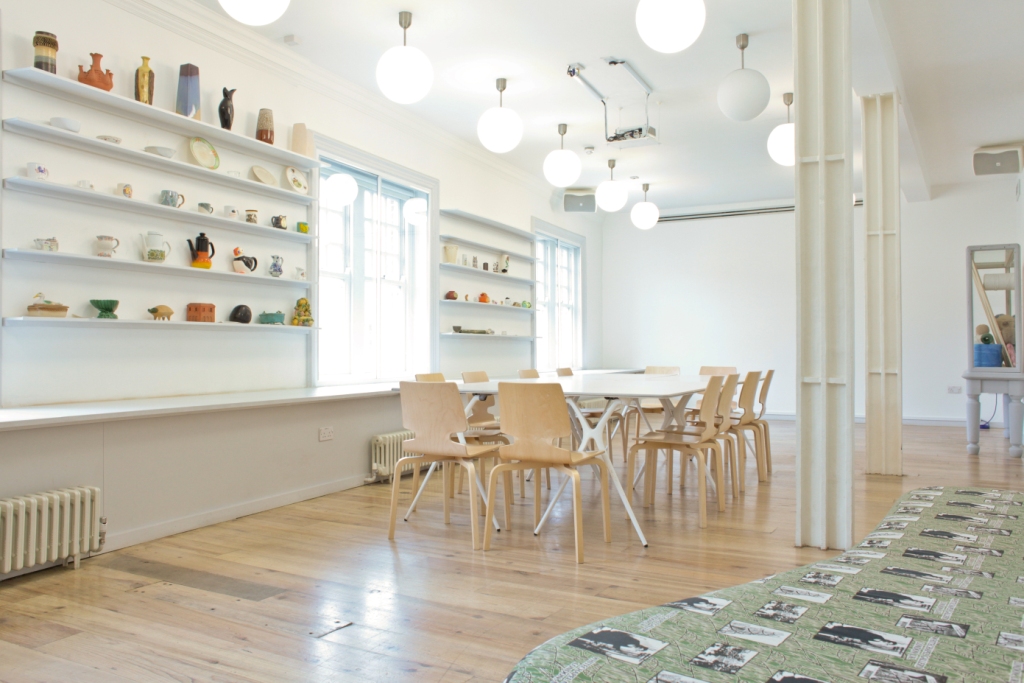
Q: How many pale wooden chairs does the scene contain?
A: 12